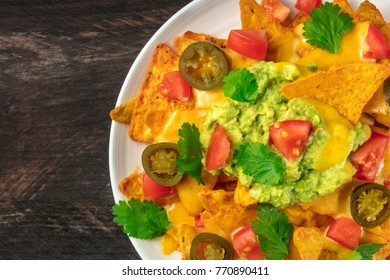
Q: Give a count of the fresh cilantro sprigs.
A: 7